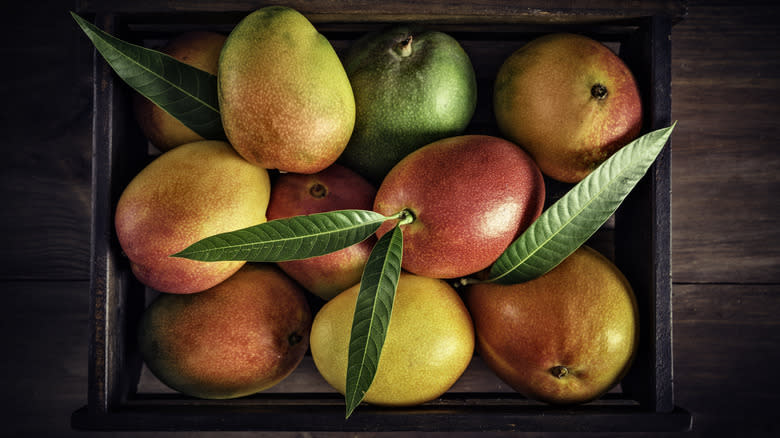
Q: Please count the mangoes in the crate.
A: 10